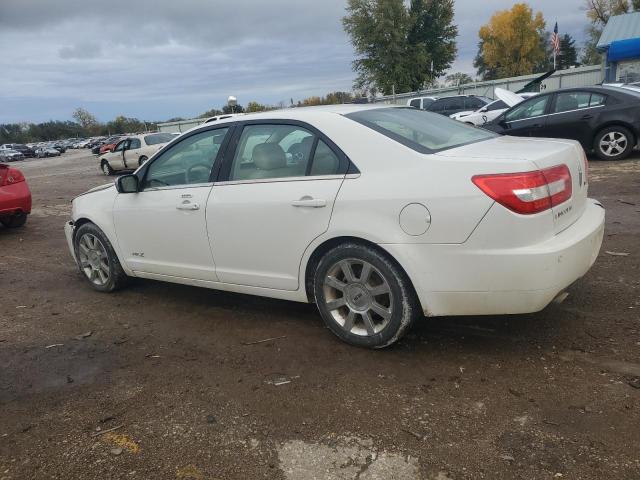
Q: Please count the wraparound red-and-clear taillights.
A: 1